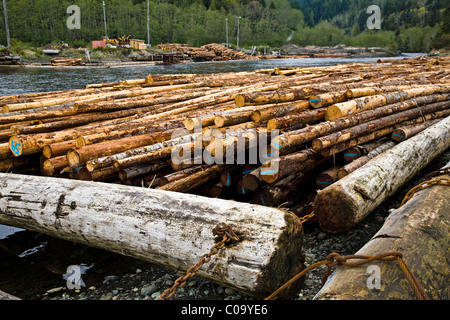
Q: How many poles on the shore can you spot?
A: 5